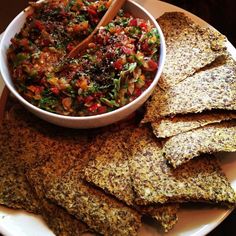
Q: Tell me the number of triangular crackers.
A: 0